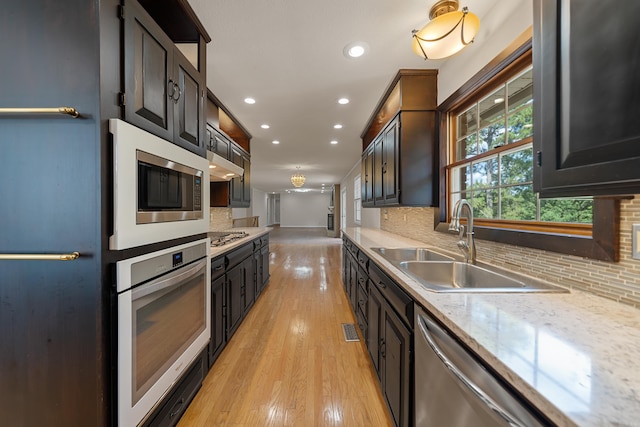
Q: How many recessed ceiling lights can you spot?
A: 7